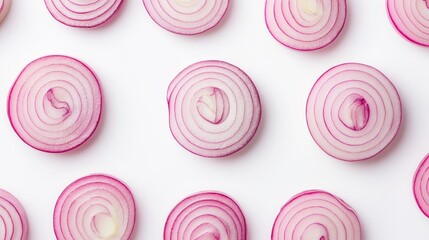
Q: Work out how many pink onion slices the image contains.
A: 13